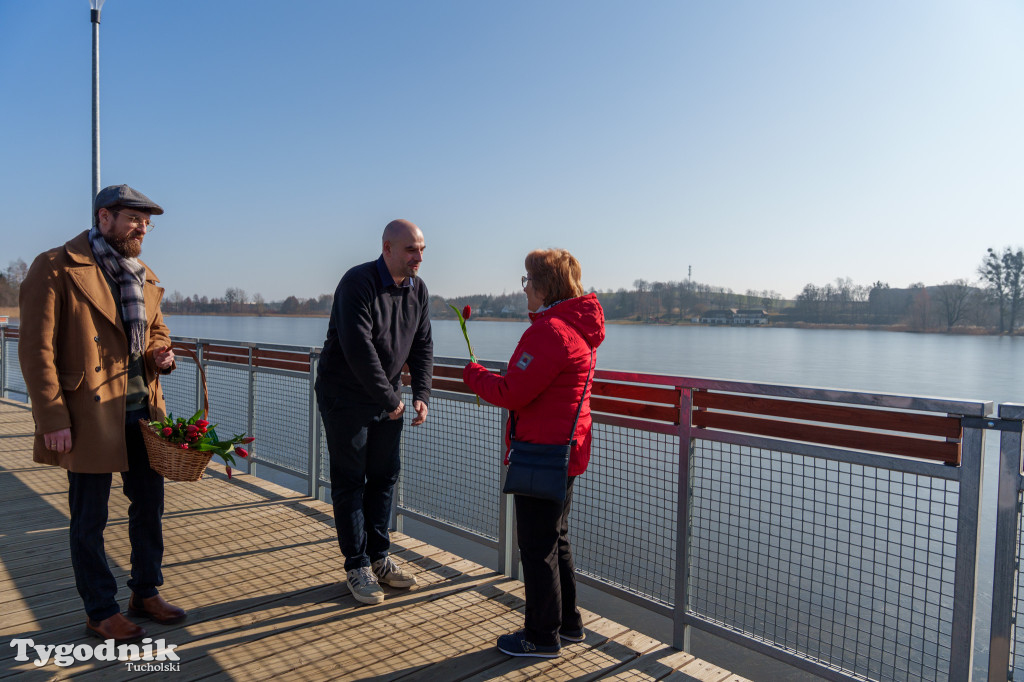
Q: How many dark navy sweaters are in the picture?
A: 1